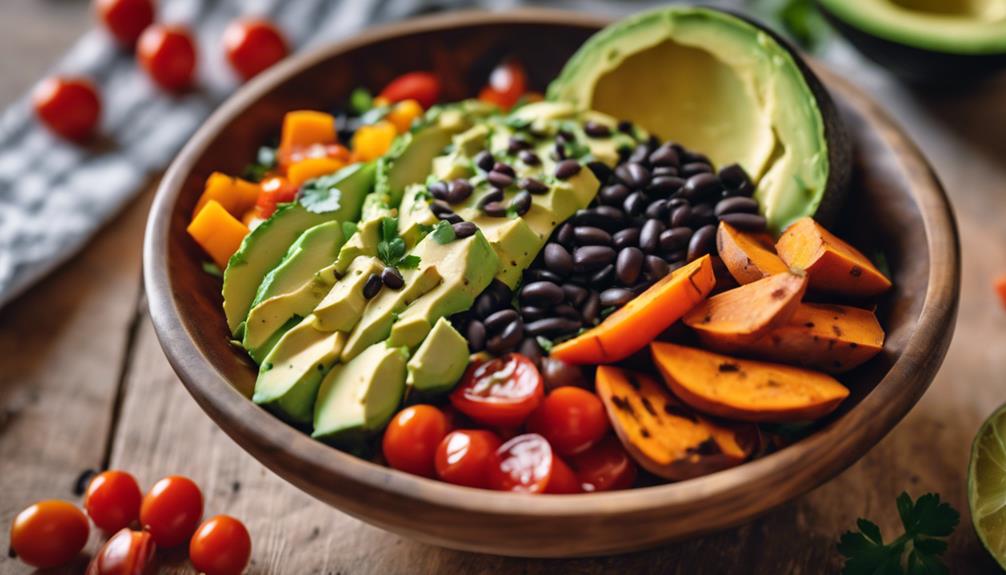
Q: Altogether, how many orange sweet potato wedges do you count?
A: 7